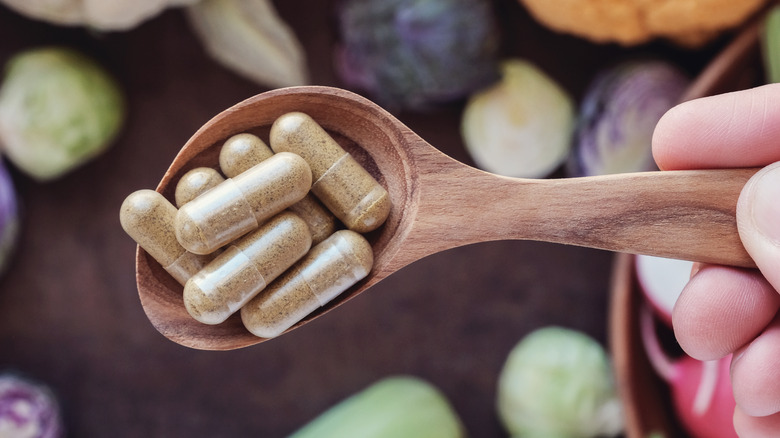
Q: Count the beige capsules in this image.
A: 7